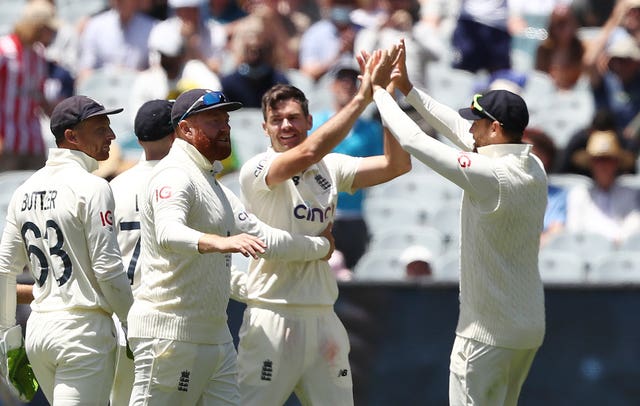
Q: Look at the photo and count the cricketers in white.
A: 5